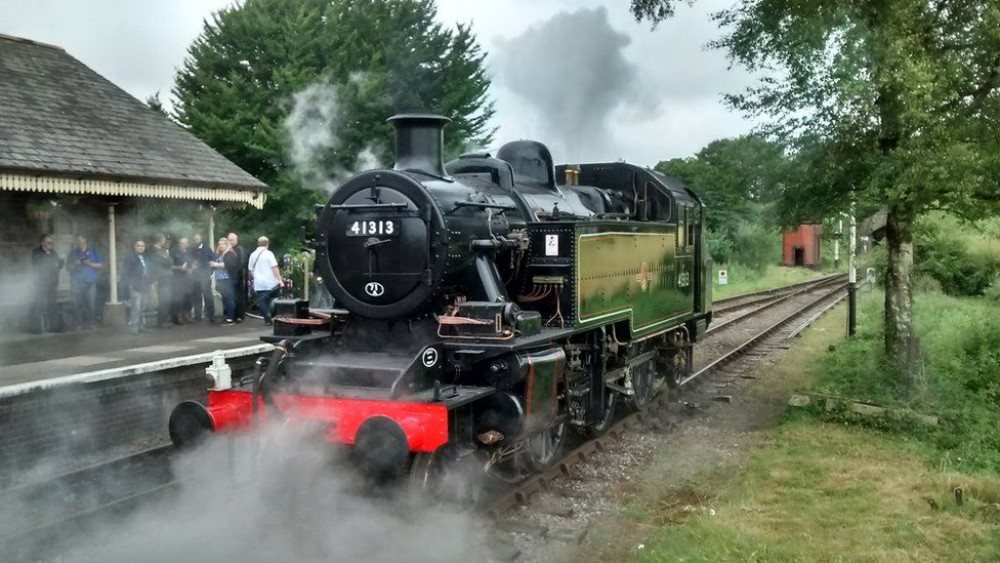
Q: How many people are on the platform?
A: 10